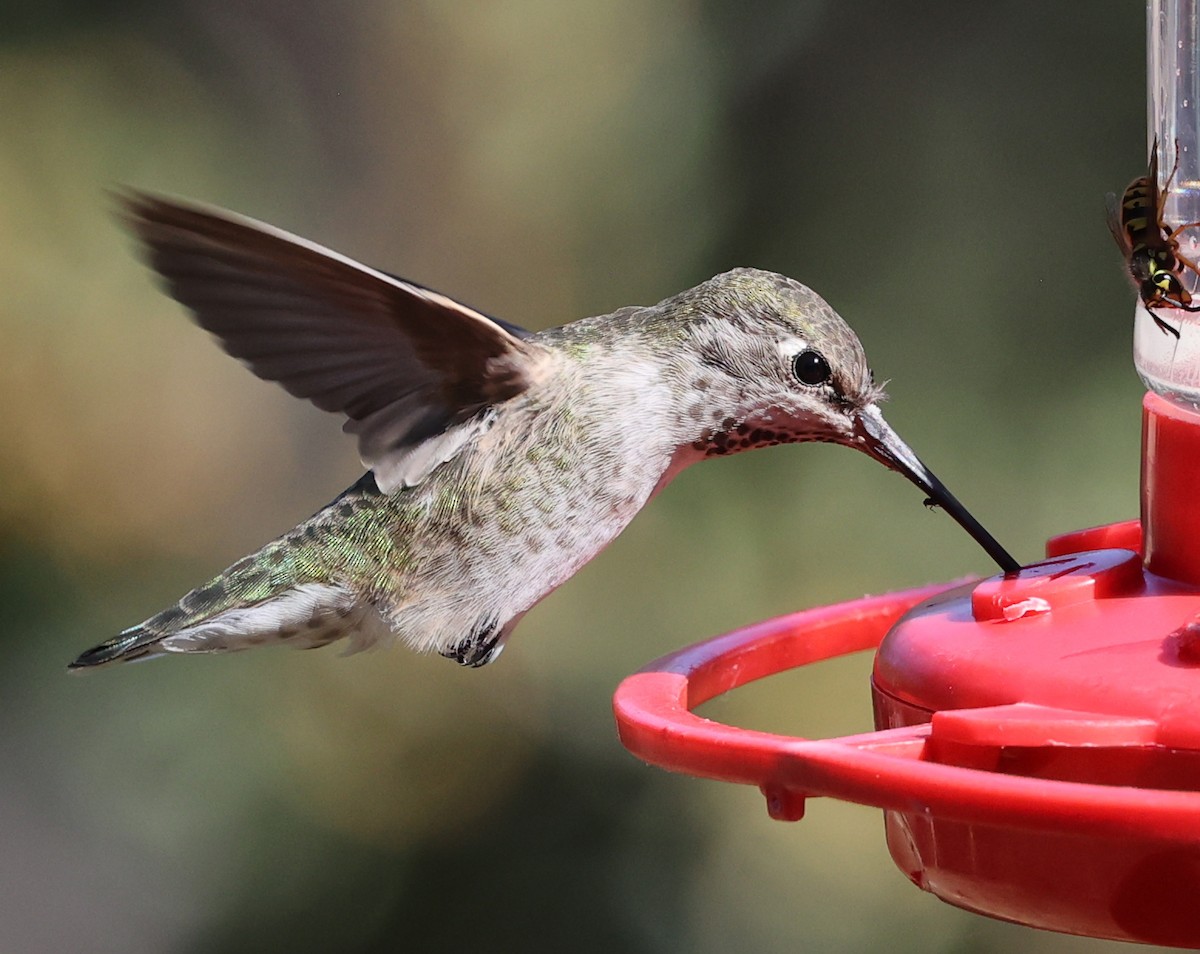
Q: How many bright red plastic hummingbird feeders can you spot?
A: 1